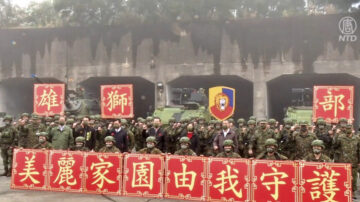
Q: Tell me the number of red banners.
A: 11